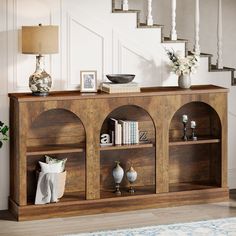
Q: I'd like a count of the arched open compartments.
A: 3